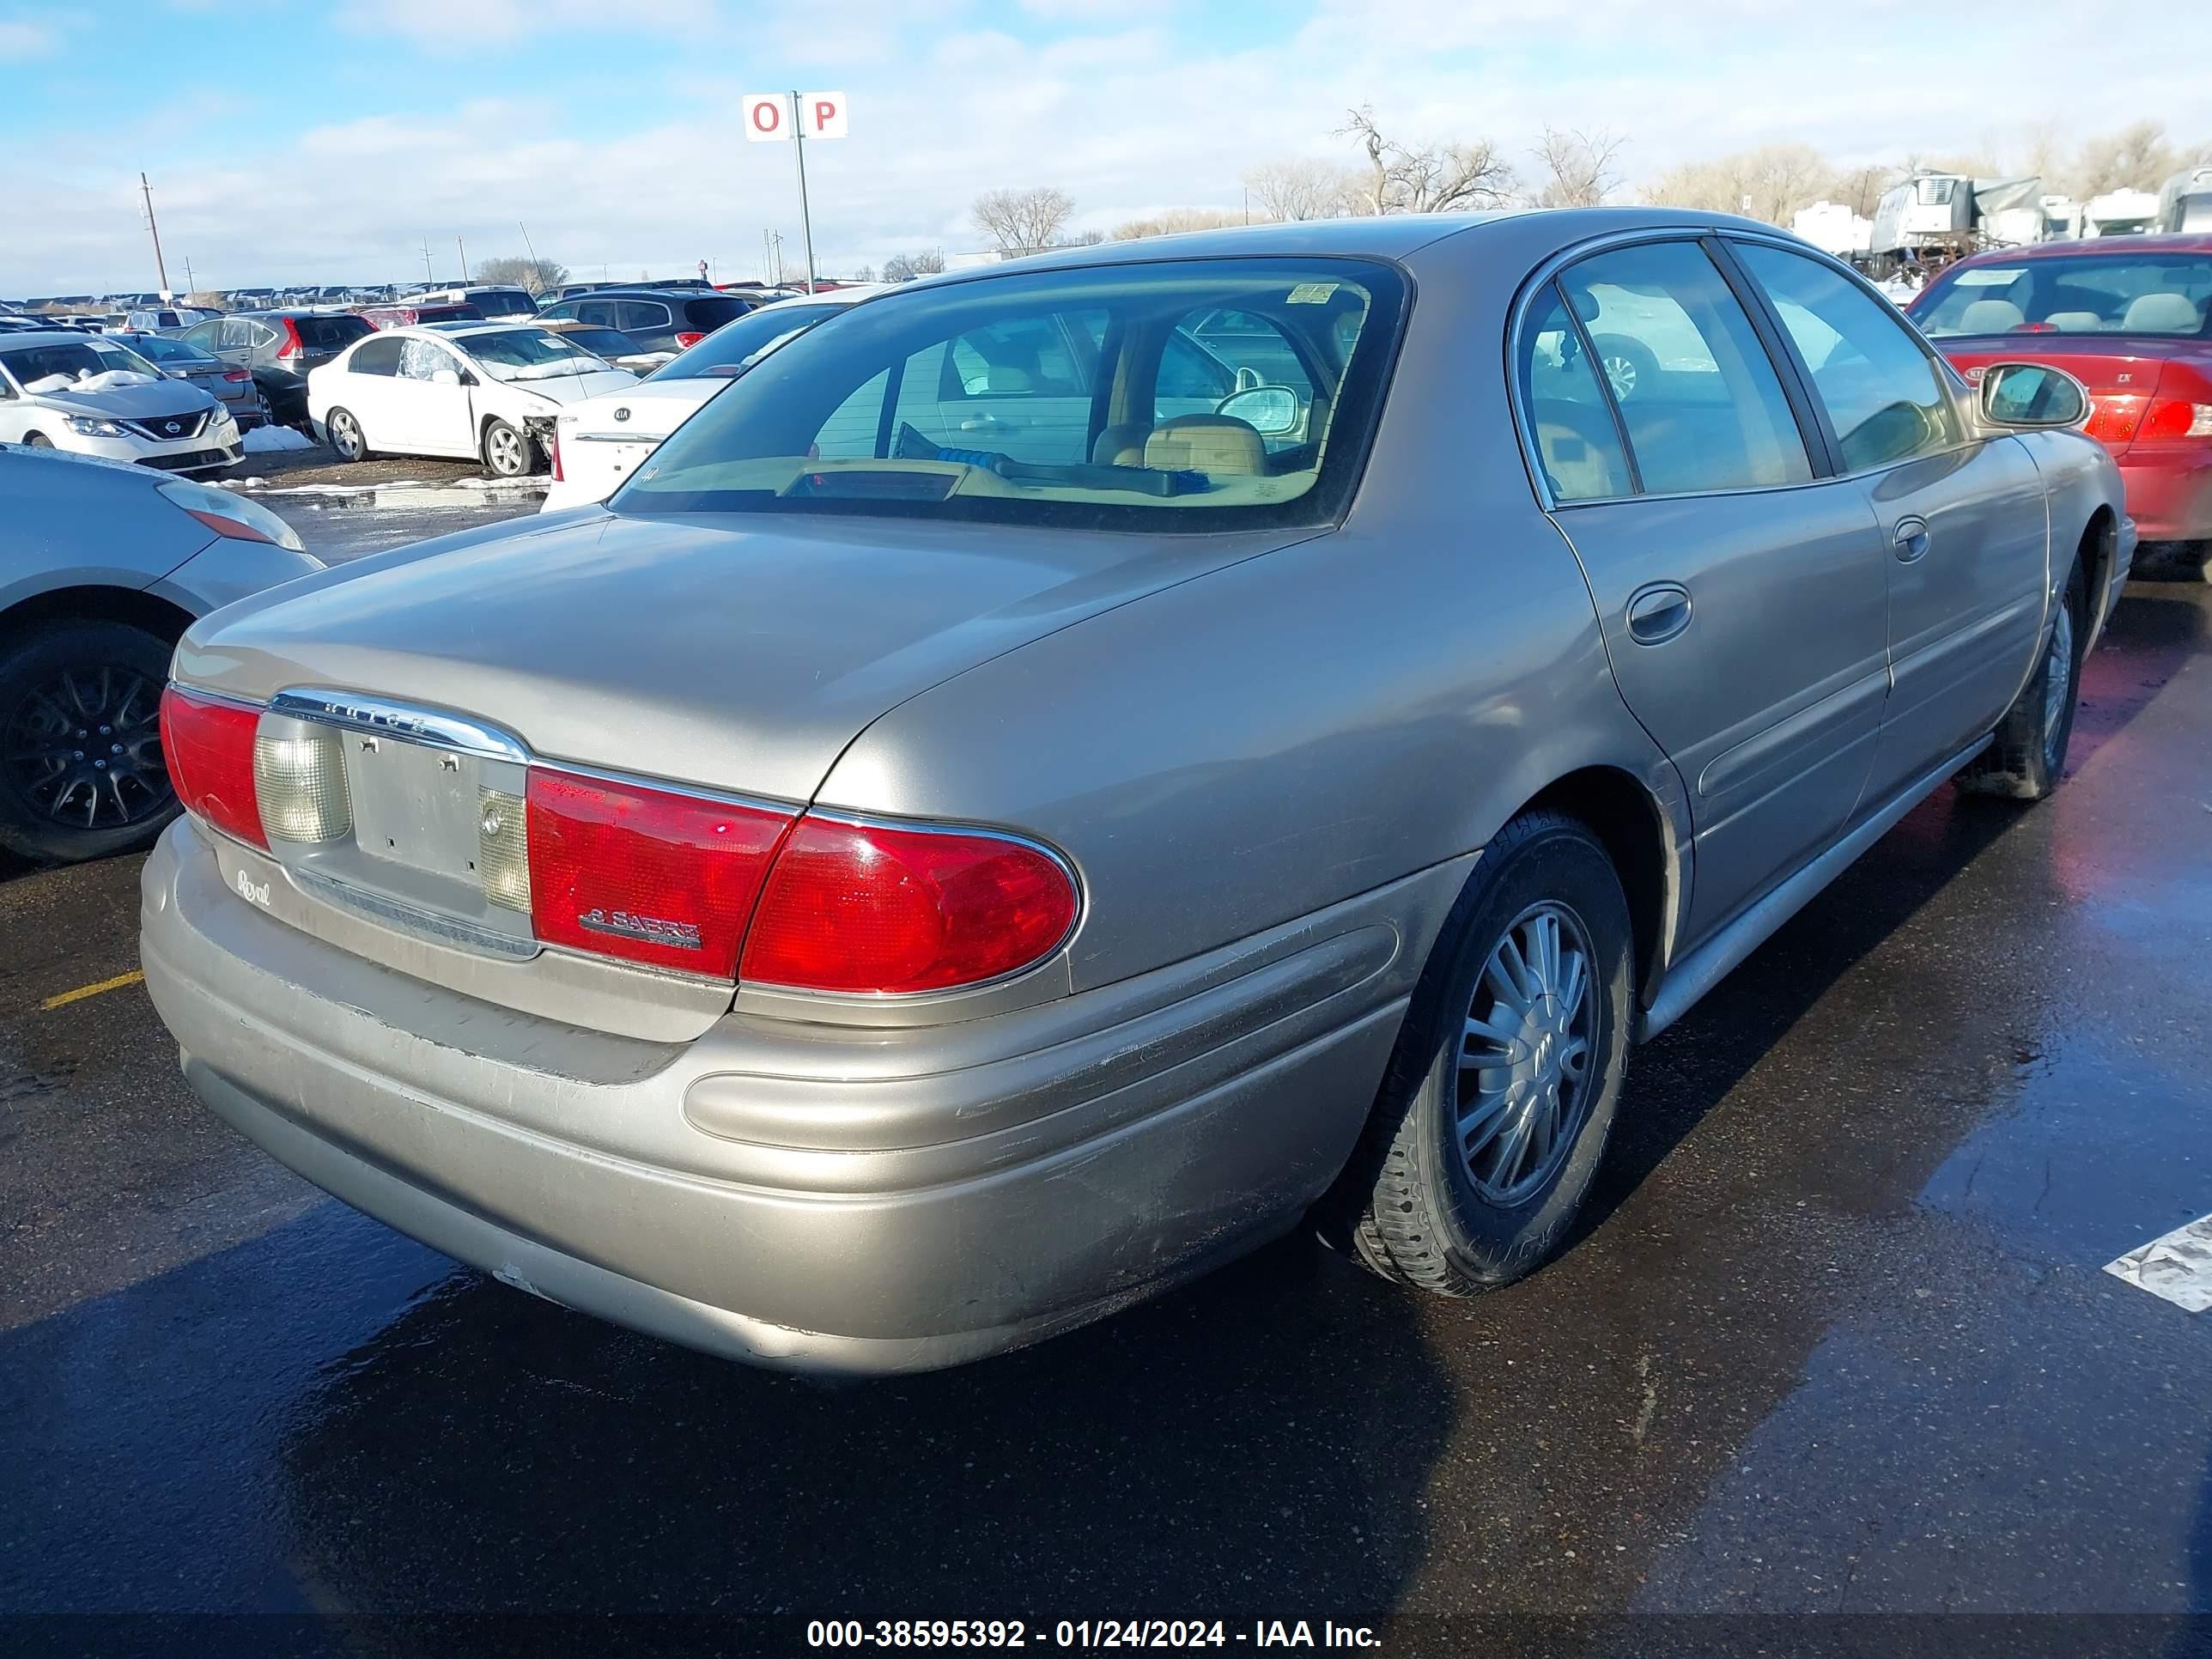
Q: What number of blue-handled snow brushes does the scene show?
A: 1